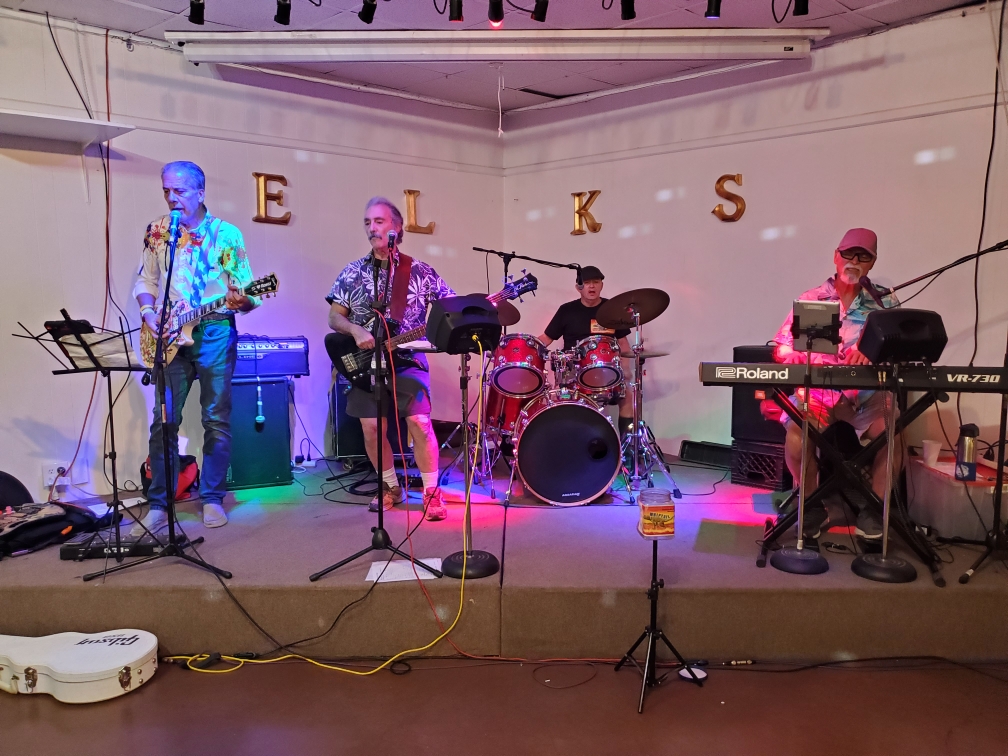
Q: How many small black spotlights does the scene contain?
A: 9